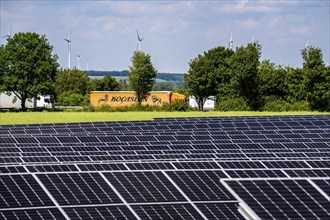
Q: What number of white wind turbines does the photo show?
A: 8